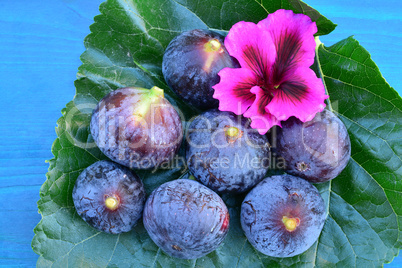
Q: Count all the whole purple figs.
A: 7